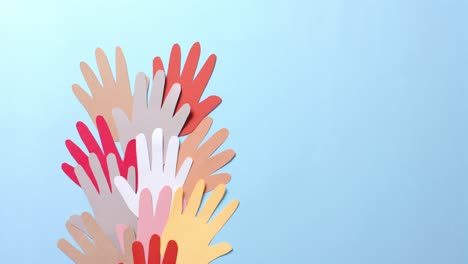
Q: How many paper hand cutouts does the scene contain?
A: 11